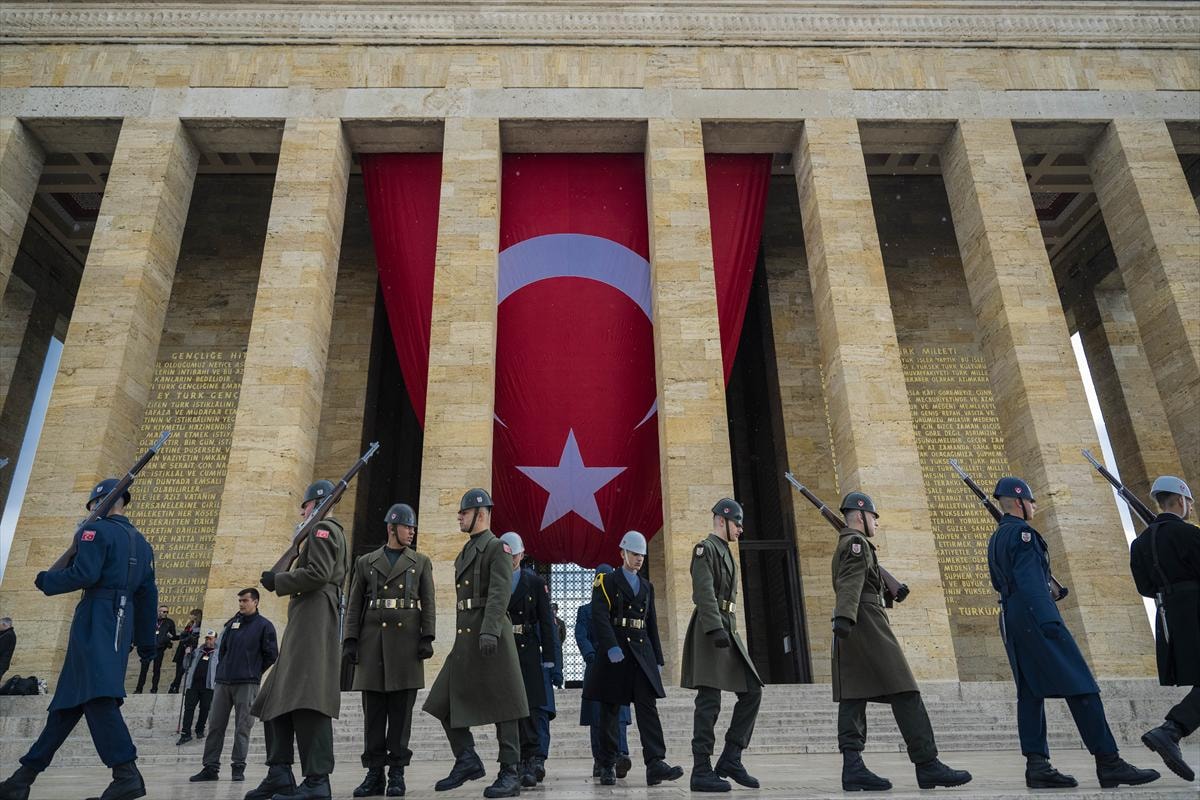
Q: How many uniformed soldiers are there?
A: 12